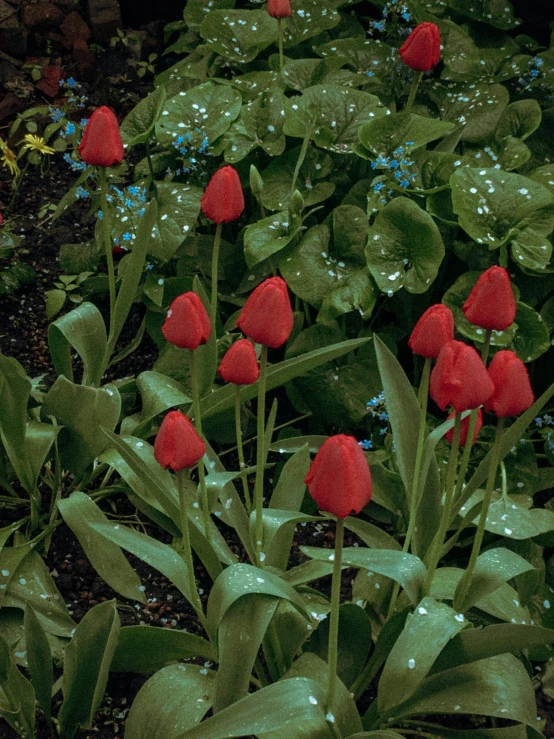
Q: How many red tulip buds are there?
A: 14